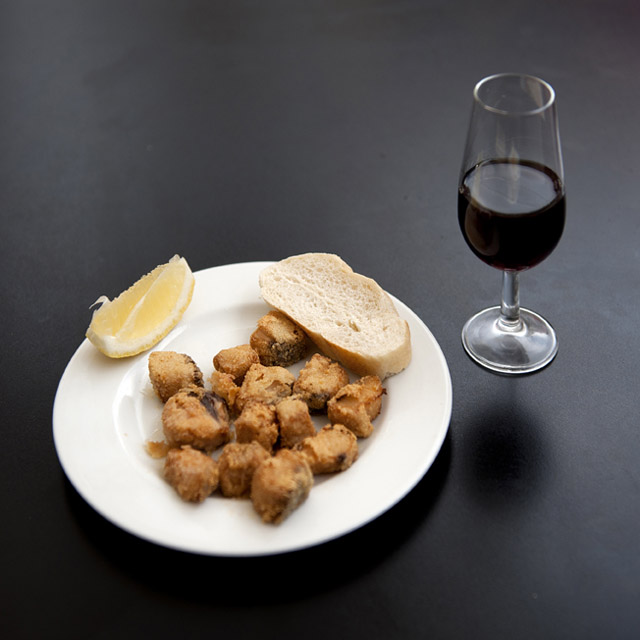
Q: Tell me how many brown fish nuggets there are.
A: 14